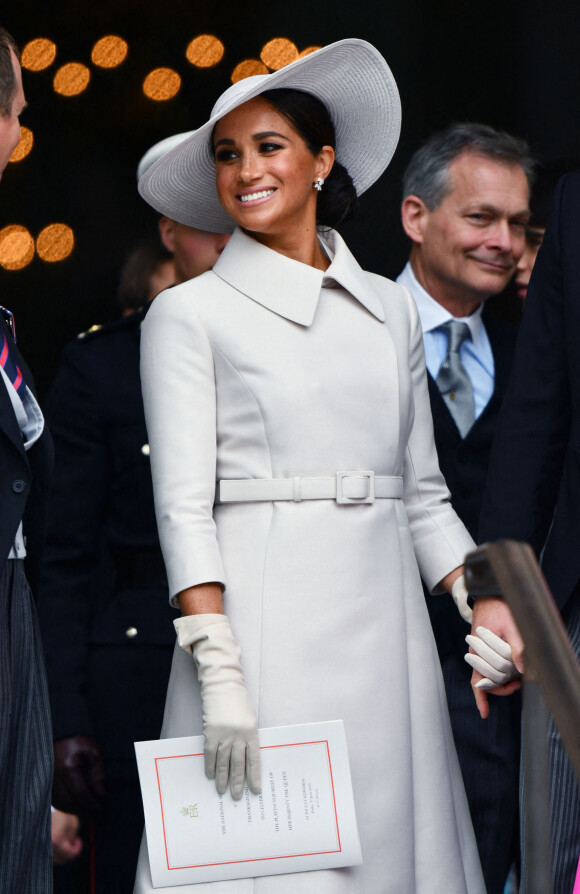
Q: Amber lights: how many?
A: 11